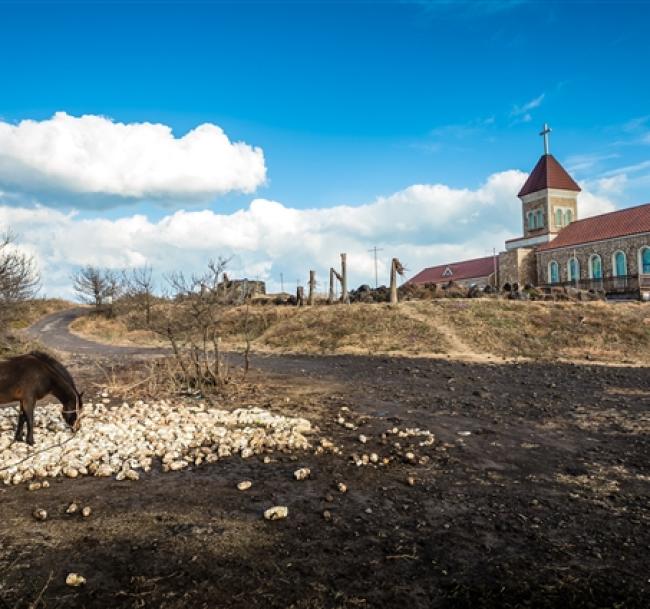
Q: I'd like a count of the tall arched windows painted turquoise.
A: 5